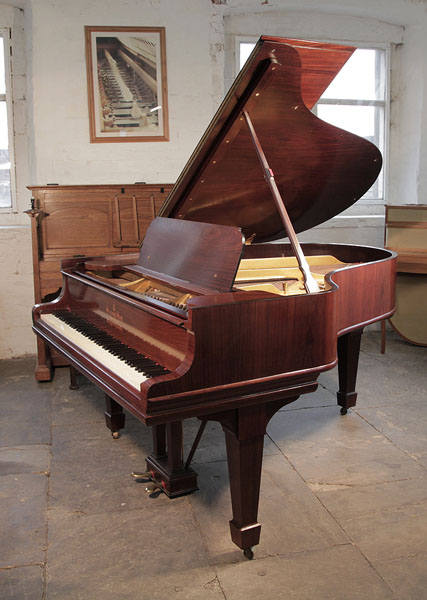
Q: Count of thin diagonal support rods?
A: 2